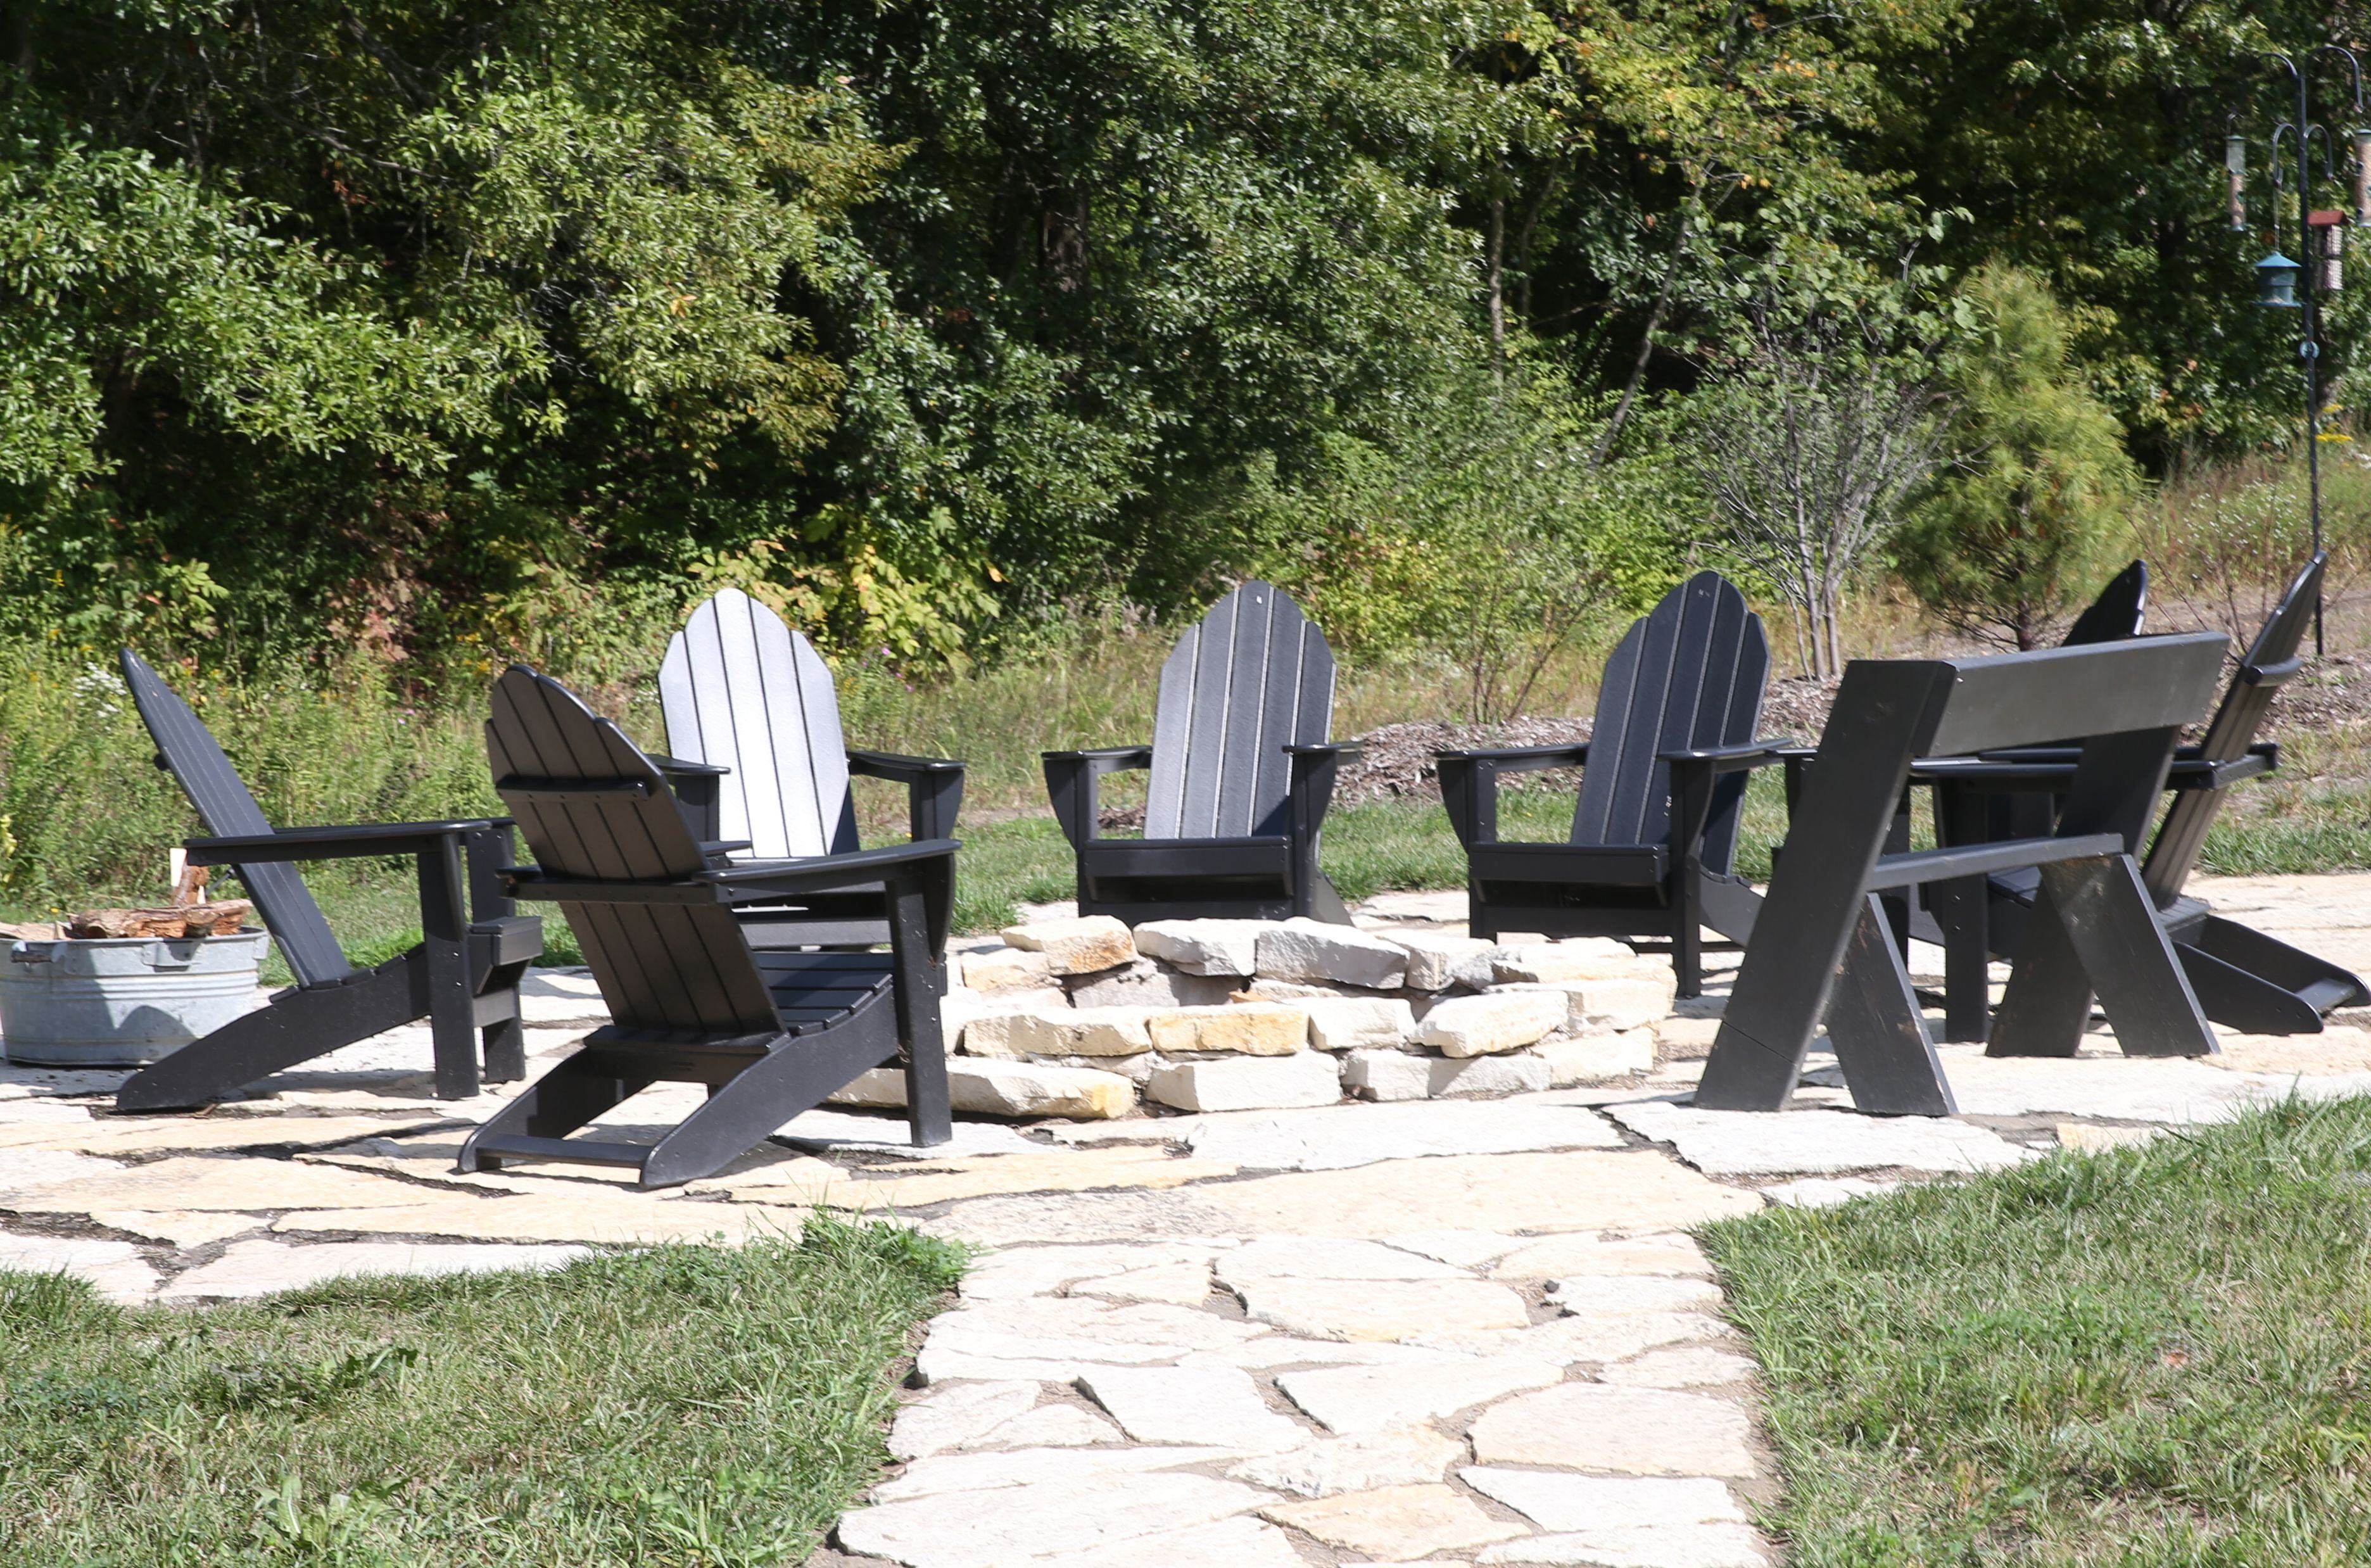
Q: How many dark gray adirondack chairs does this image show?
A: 7